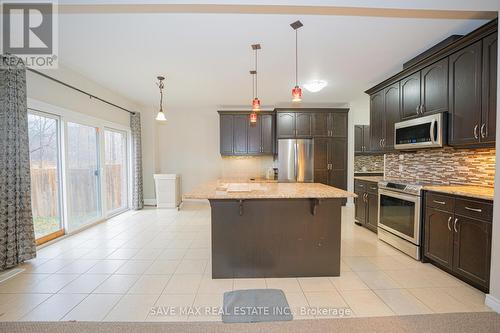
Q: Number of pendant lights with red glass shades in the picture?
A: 3